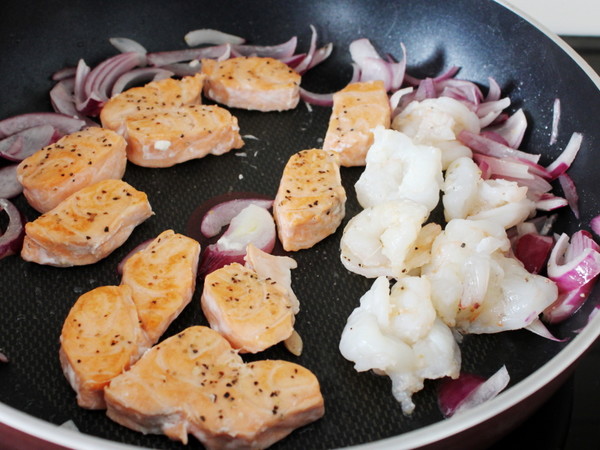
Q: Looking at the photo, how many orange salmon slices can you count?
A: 11